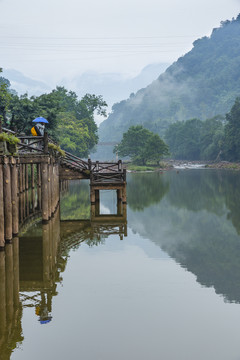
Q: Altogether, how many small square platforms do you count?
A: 1